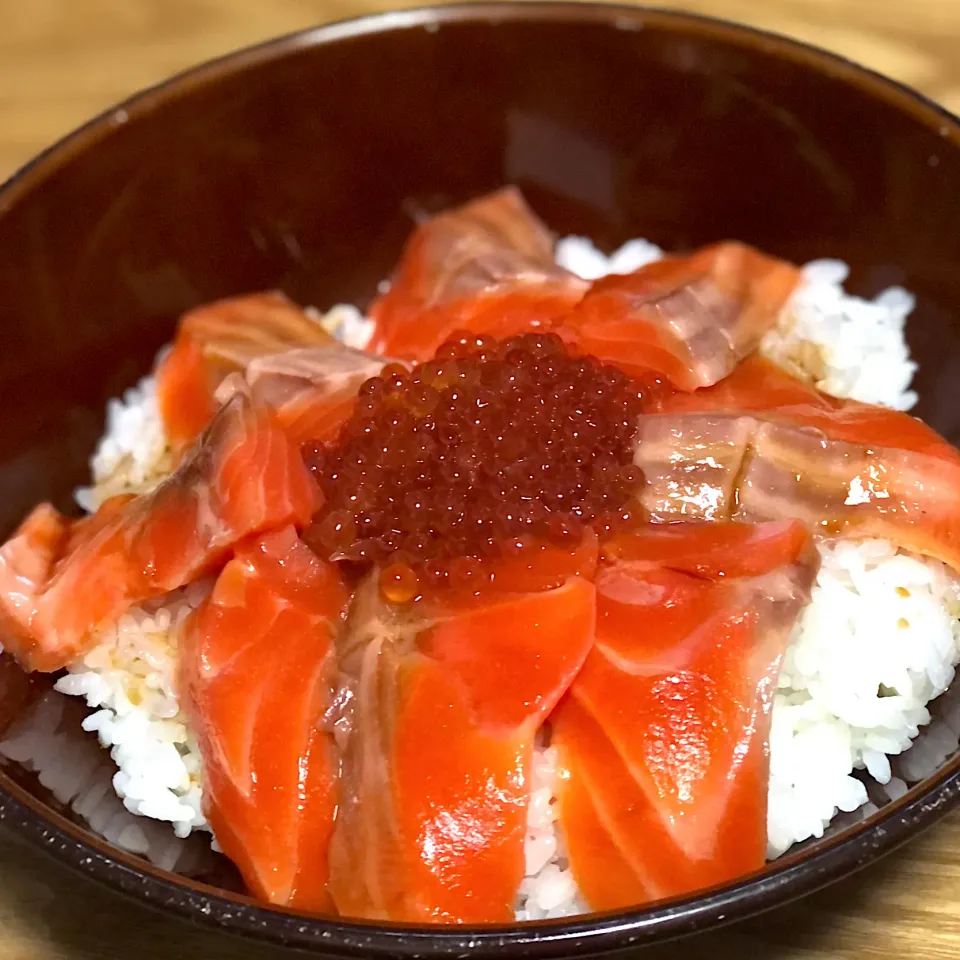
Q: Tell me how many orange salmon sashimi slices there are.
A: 8